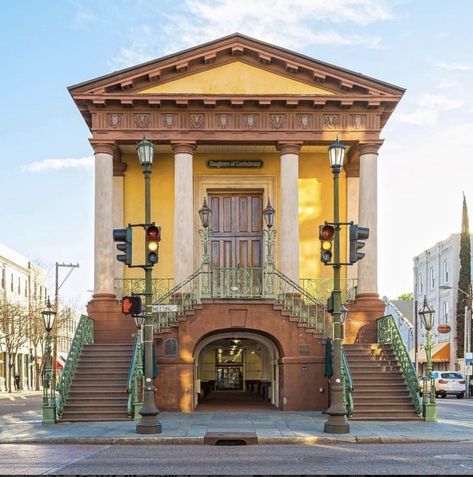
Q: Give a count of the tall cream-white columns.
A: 4